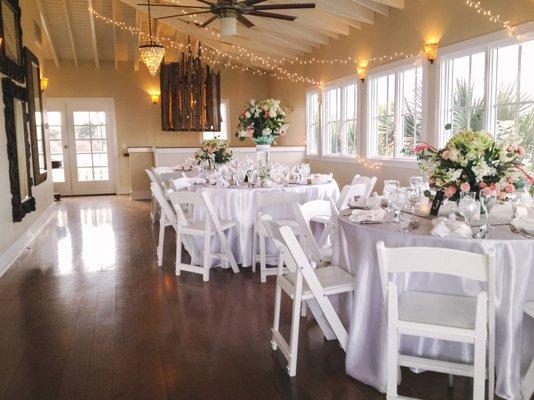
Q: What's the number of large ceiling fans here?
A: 1